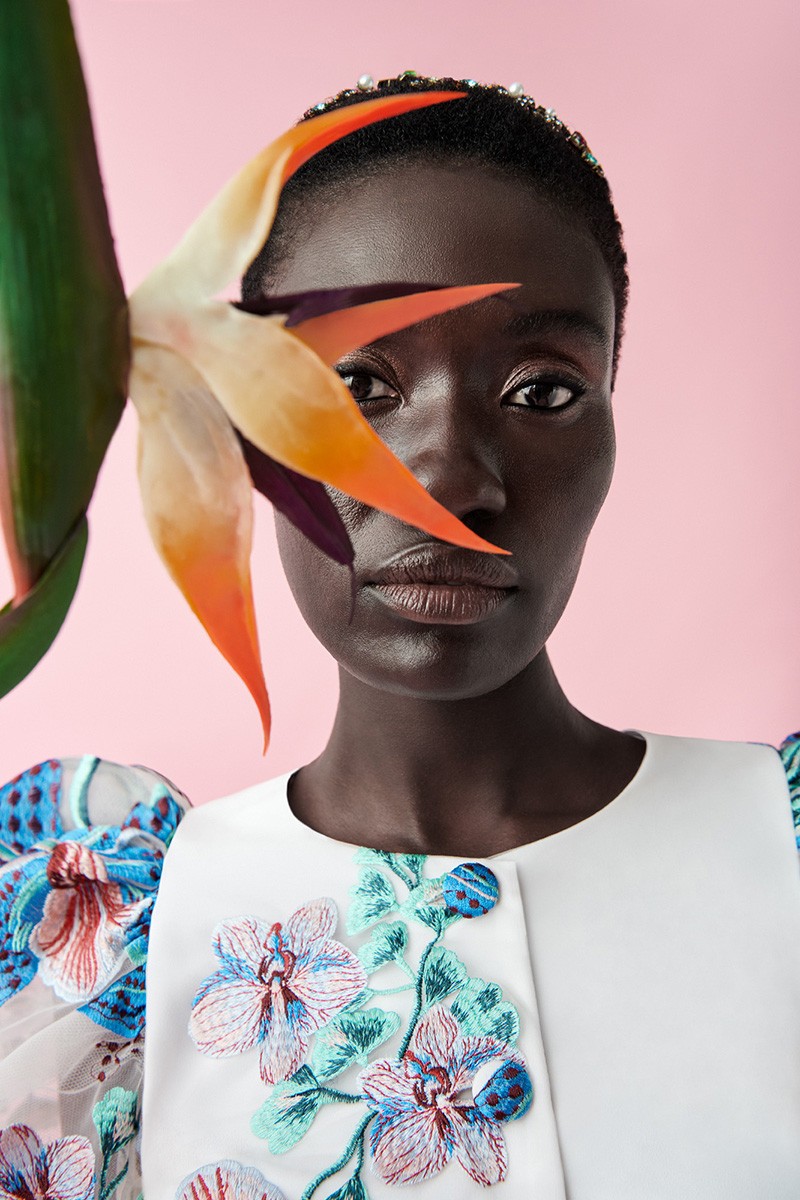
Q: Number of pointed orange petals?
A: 4